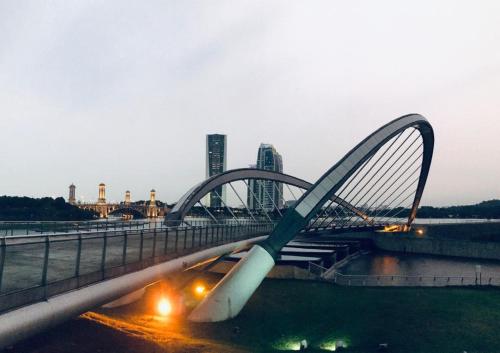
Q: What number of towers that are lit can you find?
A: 3